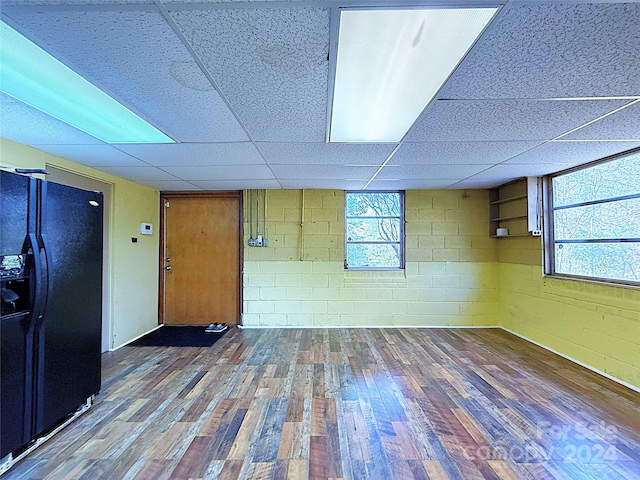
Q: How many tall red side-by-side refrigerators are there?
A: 0